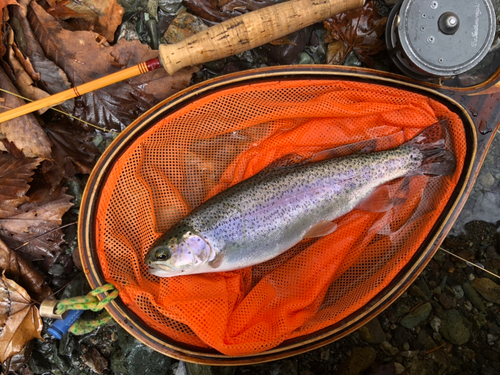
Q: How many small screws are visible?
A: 5